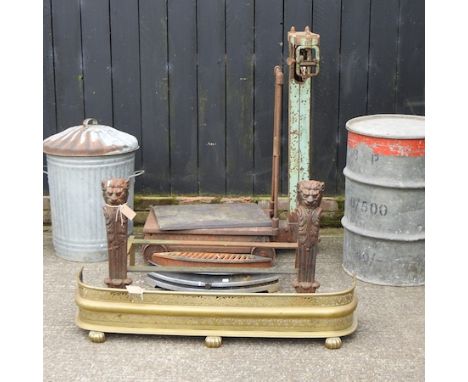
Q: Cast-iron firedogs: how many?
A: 2